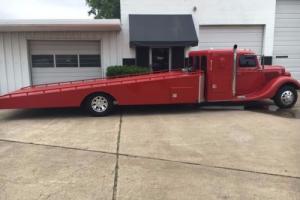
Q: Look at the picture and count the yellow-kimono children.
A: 0